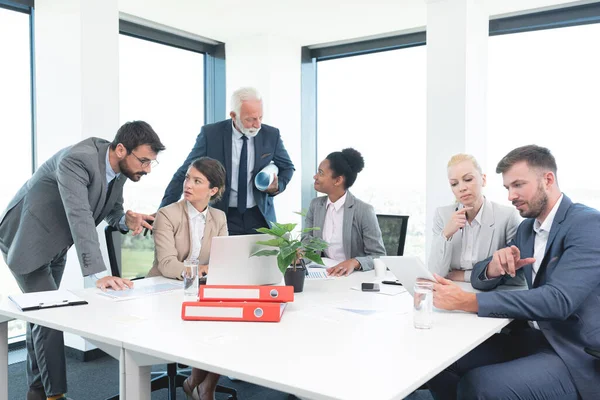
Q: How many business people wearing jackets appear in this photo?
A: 6